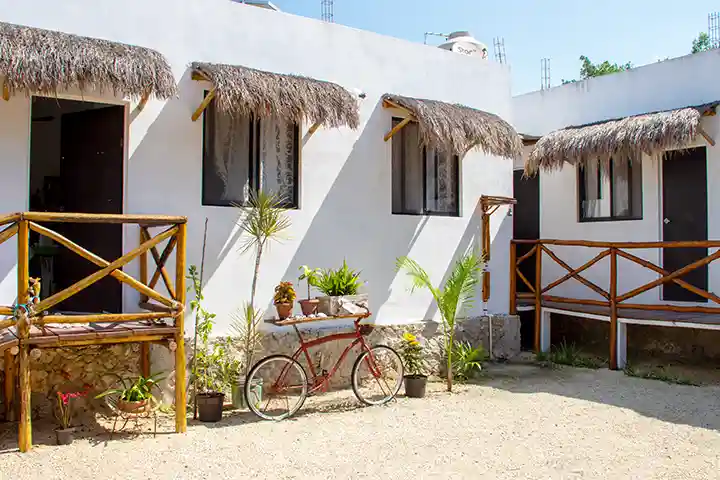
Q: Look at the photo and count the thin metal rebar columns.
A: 4